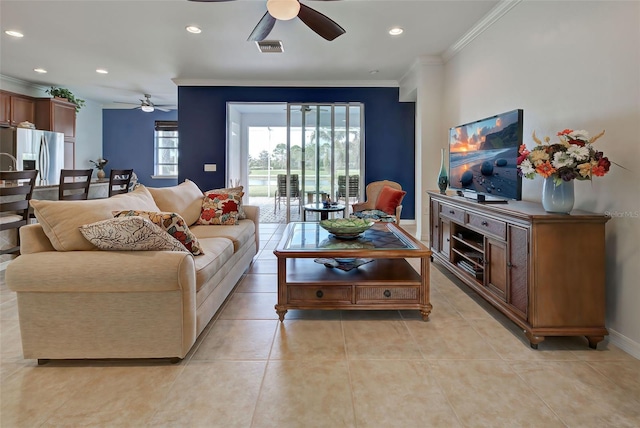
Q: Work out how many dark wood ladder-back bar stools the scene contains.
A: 3